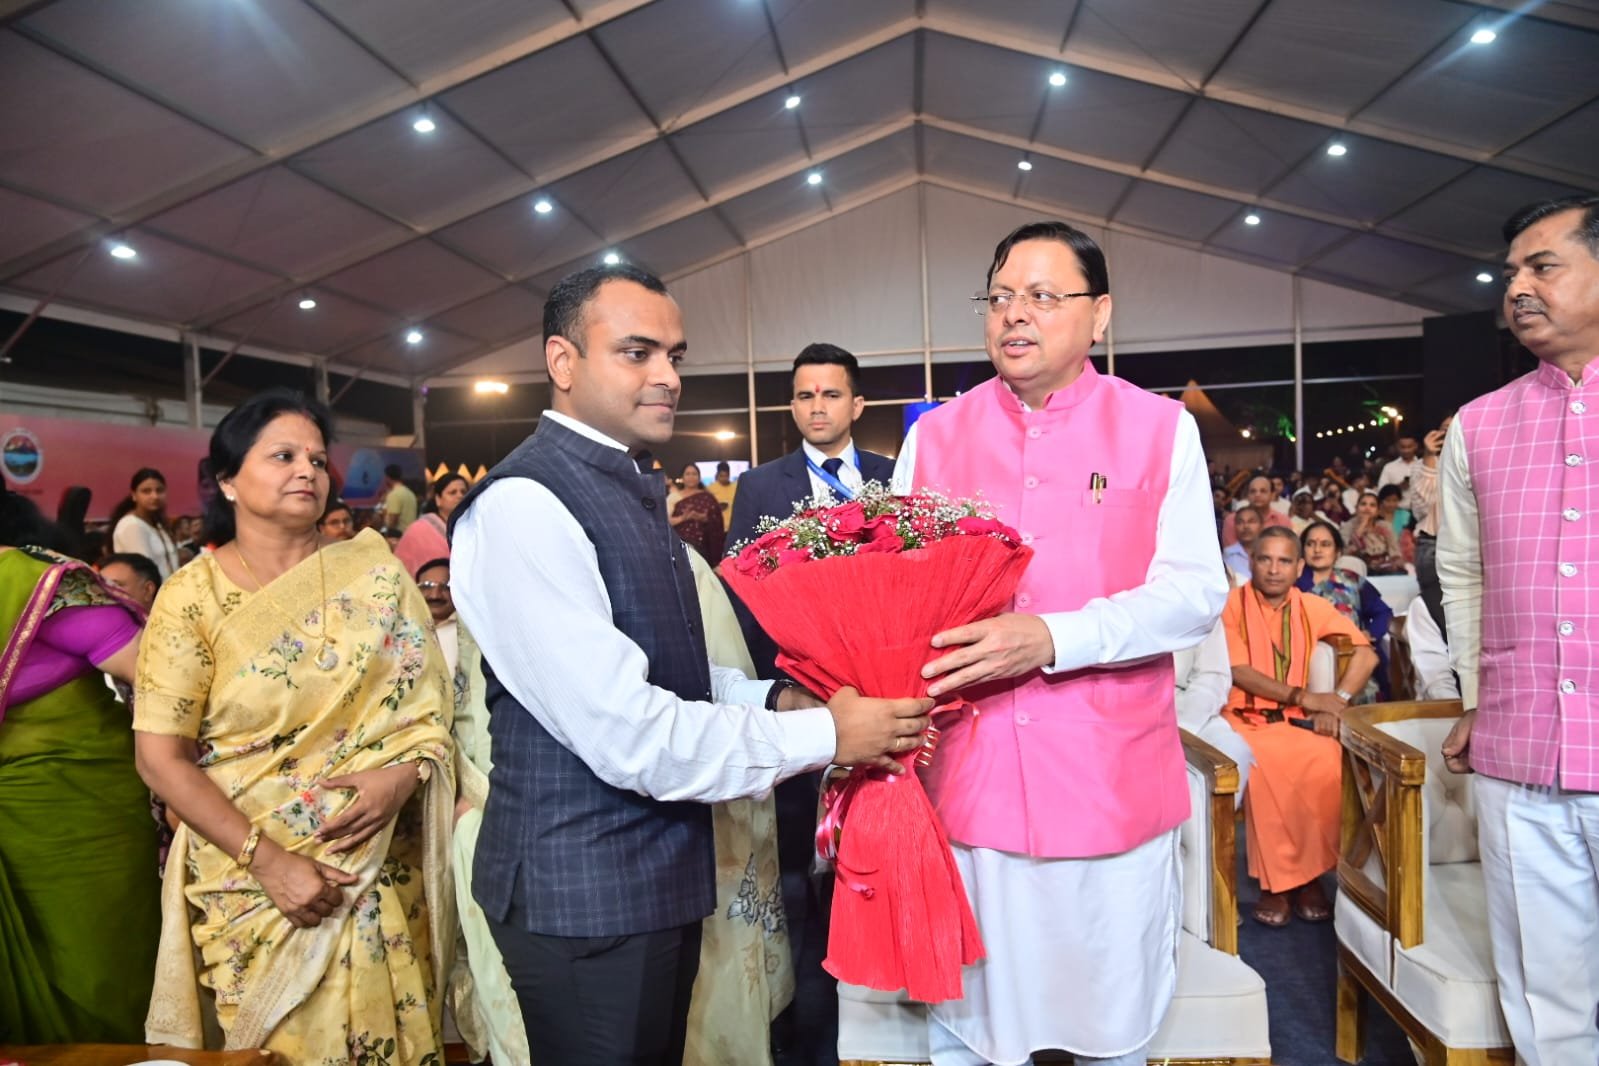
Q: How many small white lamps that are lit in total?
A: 14